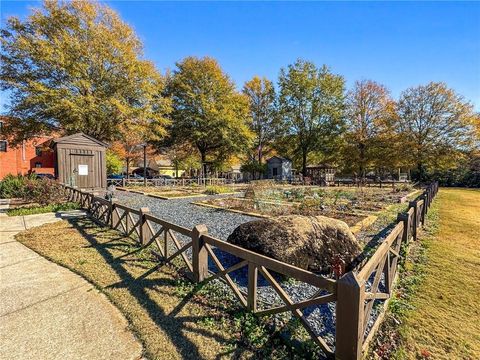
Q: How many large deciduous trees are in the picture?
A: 6